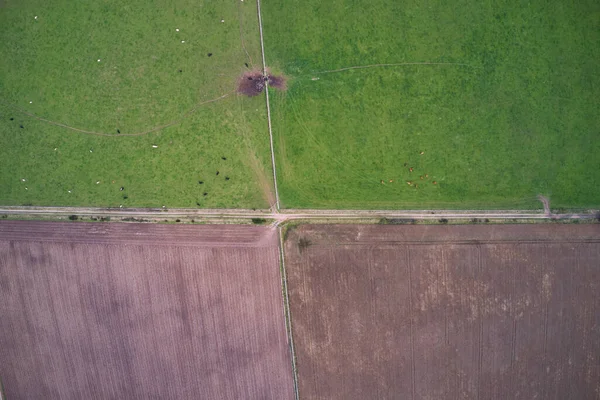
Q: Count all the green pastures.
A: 2